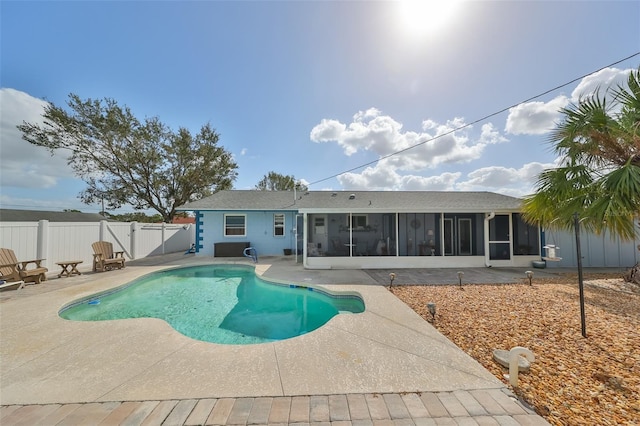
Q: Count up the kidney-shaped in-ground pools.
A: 1